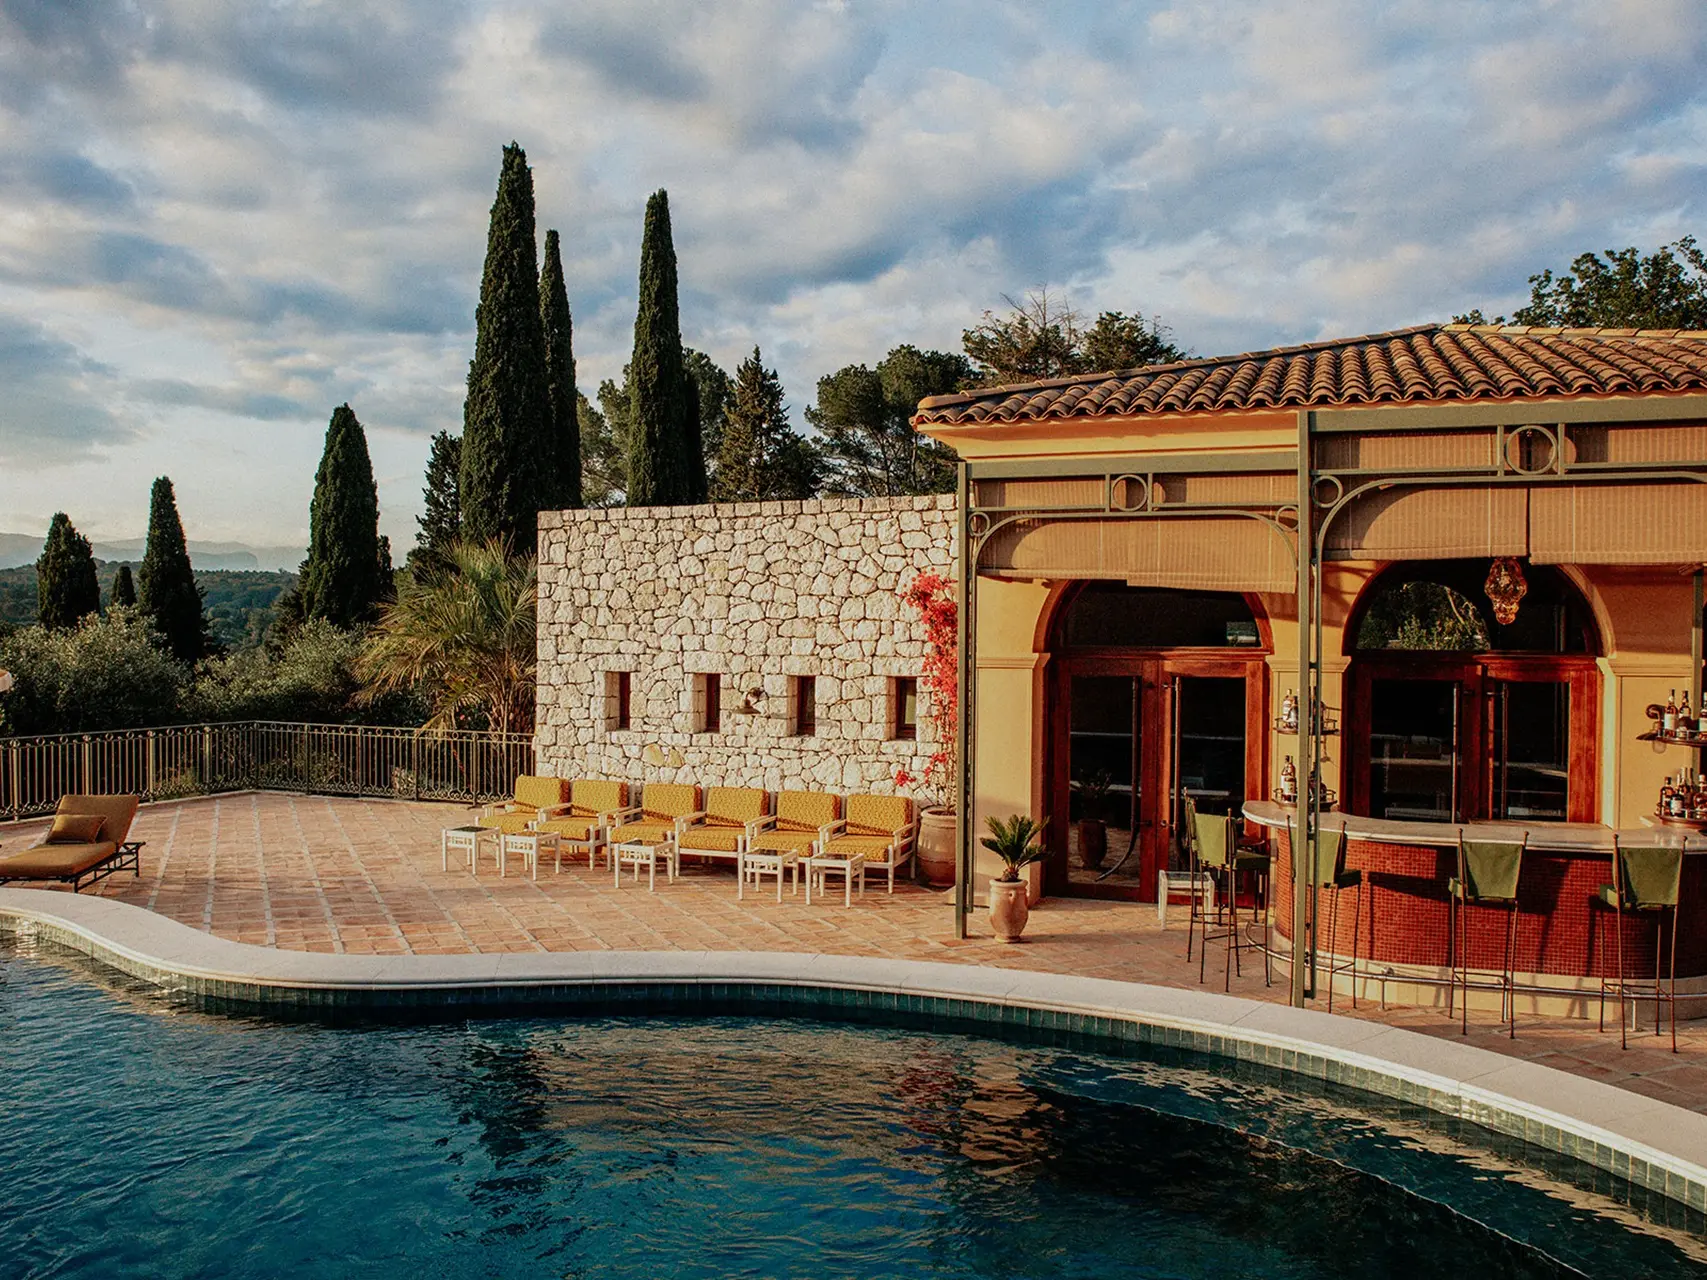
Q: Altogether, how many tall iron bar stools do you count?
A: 5